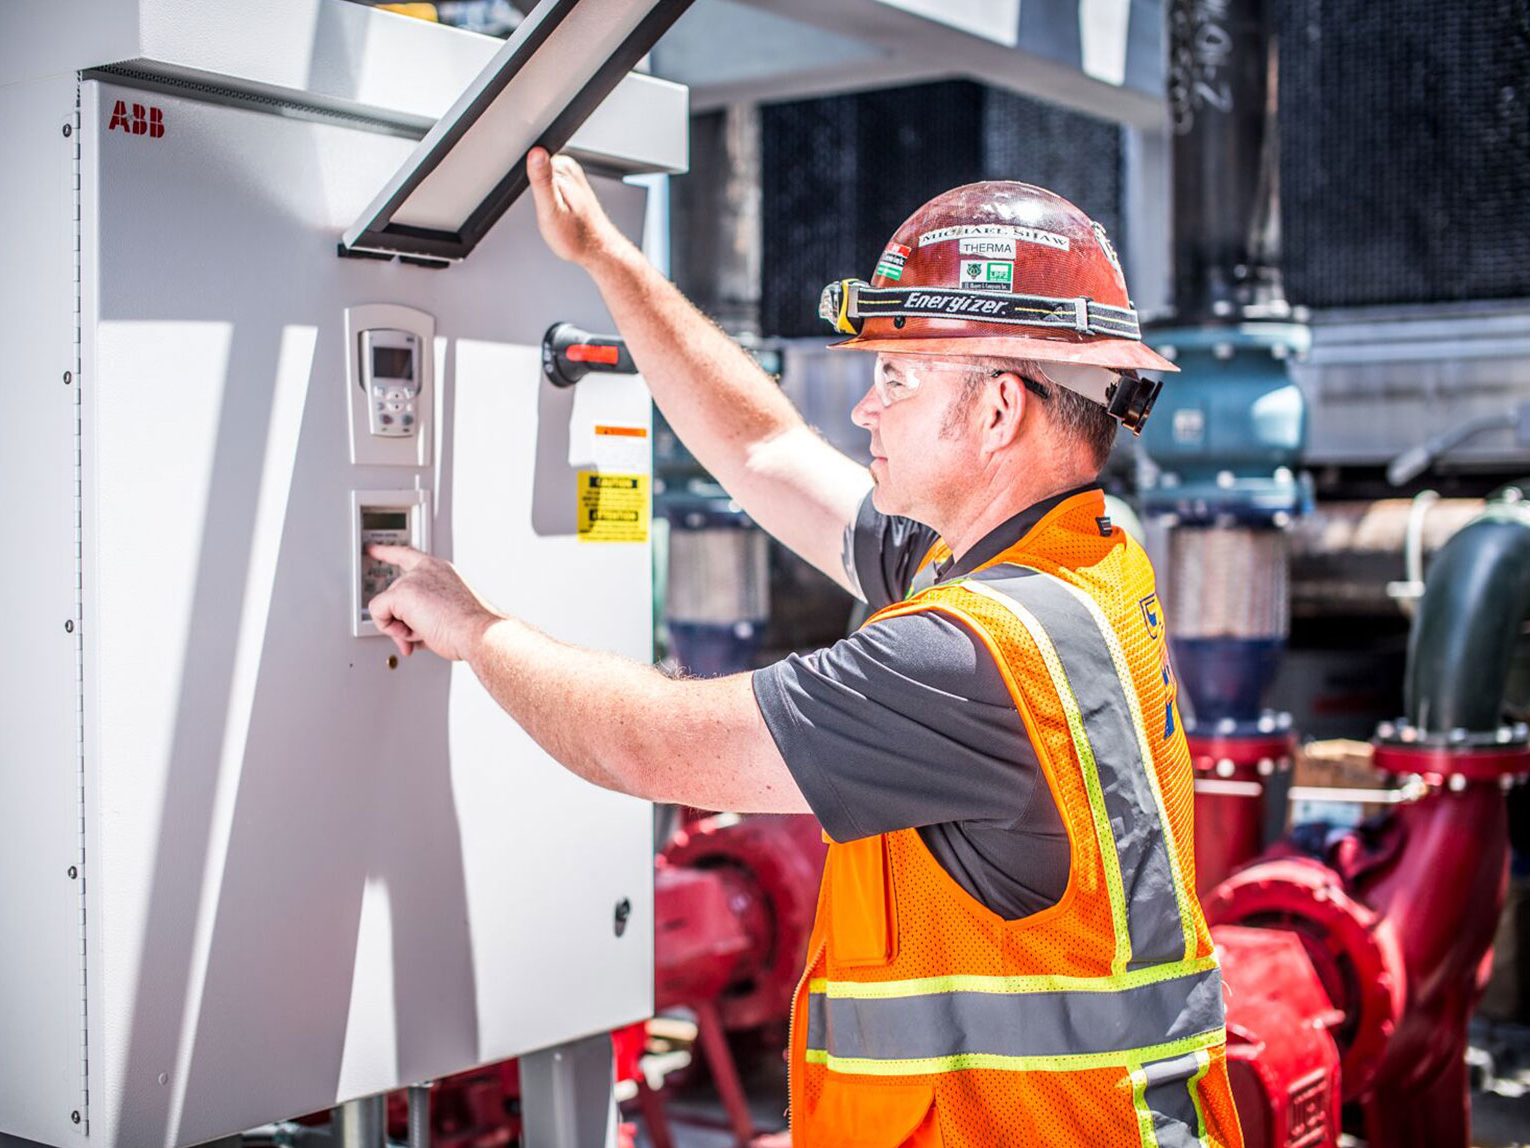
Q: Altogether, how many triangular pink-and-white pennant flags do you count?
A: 0